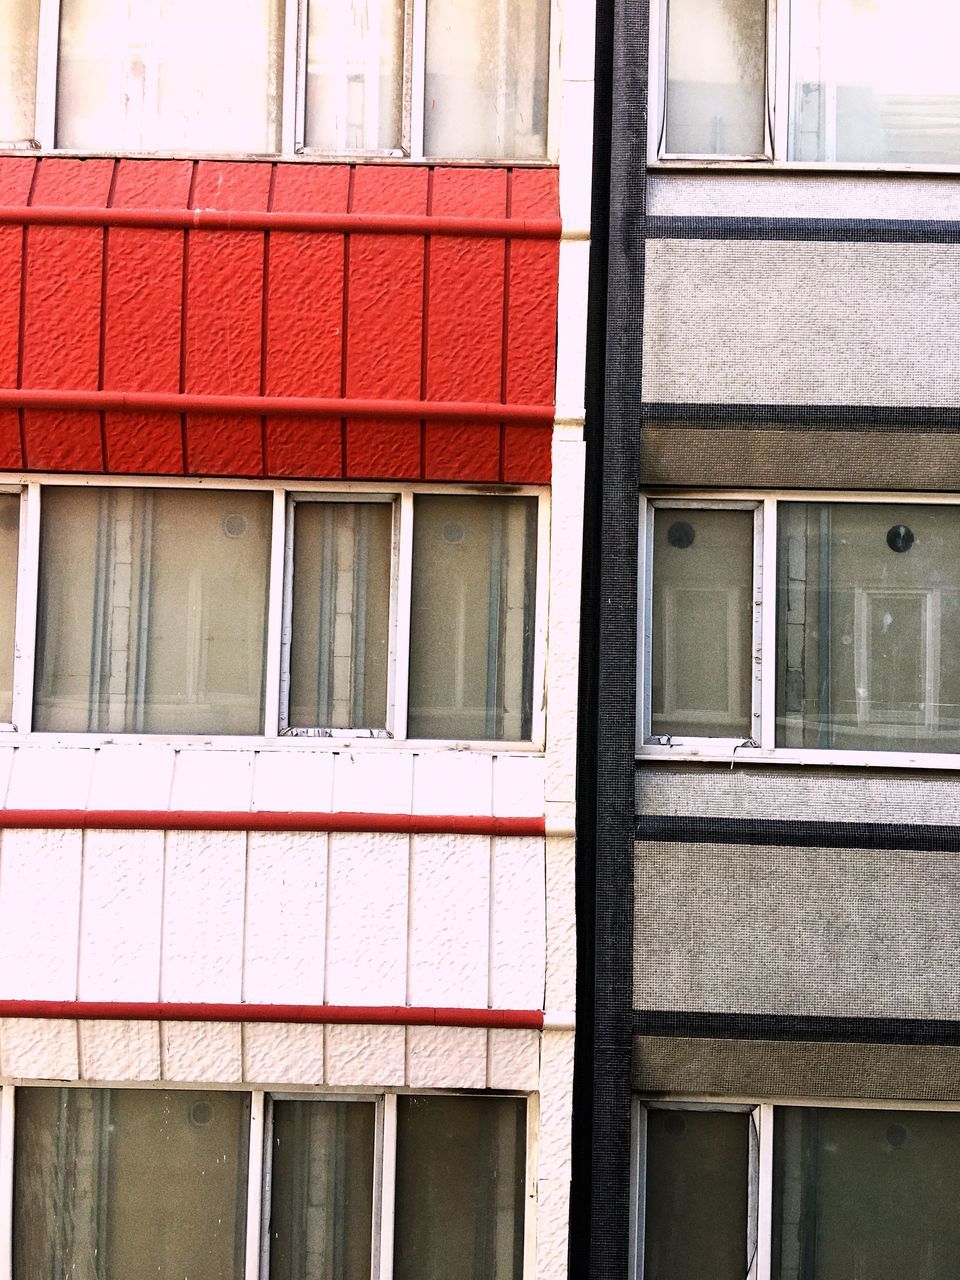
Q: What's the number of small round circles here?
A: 7